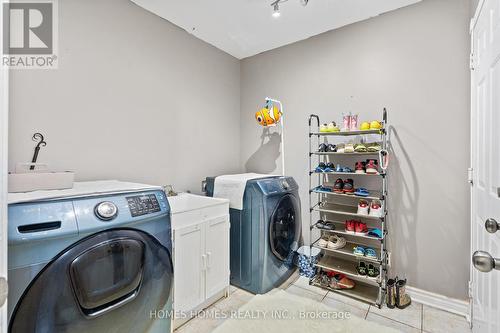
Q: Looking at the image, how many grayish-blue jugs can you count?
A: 0